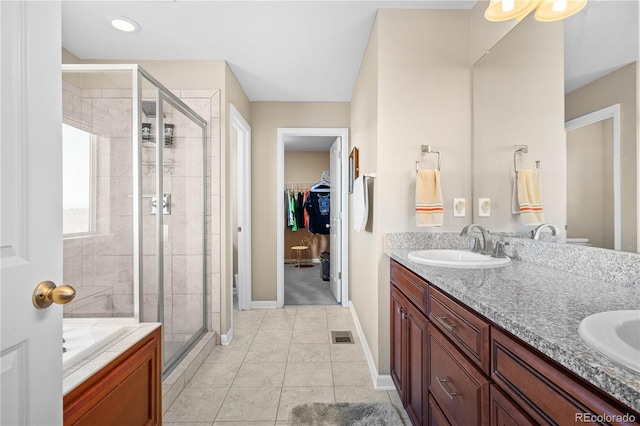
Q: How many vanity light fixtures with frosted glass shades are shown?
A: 2